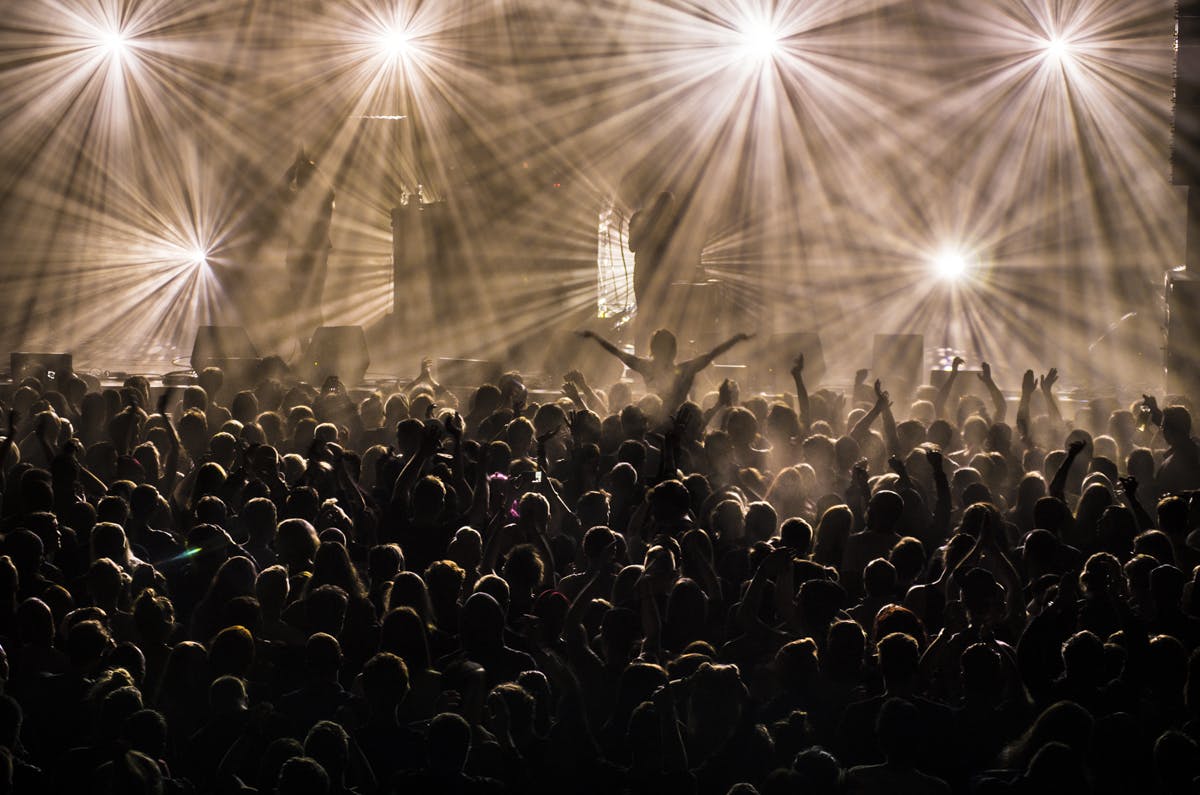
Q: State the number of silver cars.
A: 0